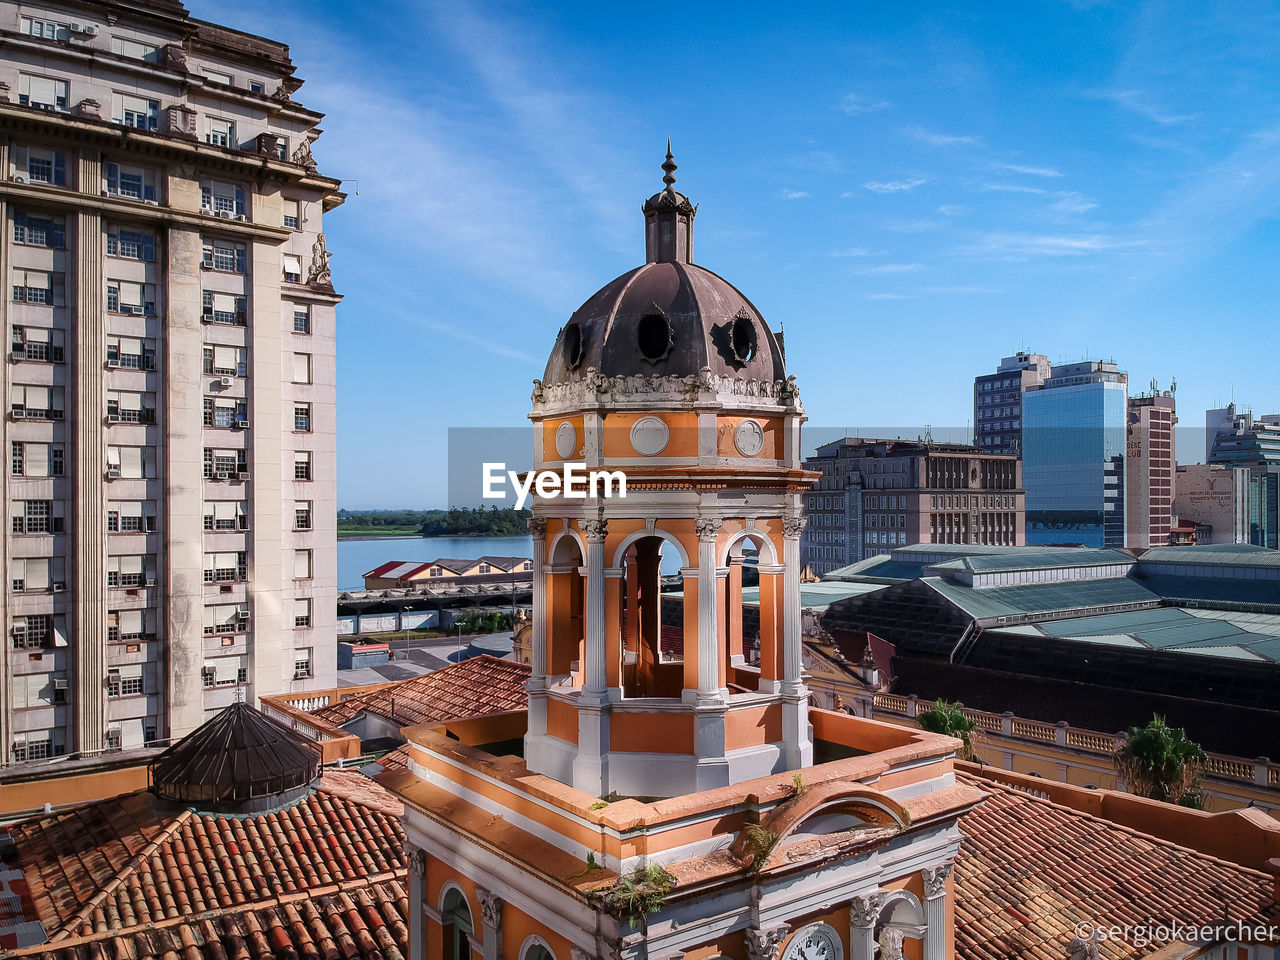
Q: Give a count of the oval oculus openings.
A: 3